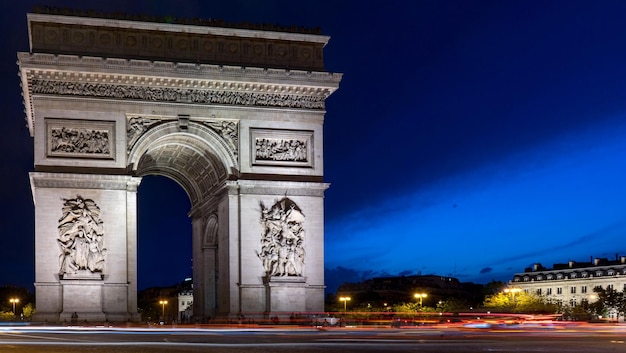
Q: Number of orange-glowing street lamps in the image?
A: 5